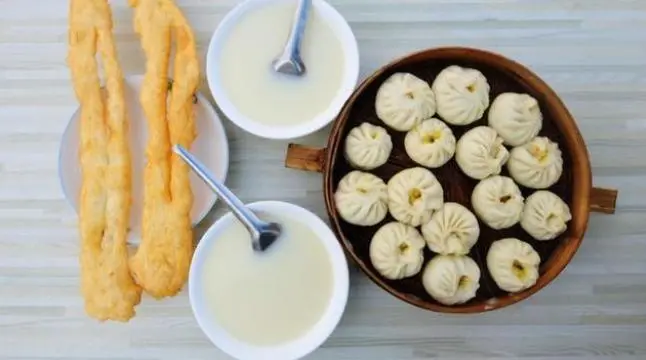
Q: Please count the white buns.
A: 15